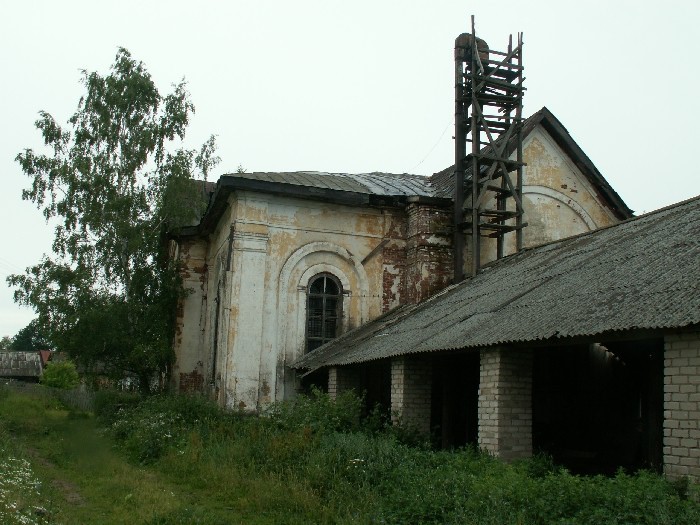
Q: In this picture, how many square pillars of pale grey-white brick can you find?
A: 4